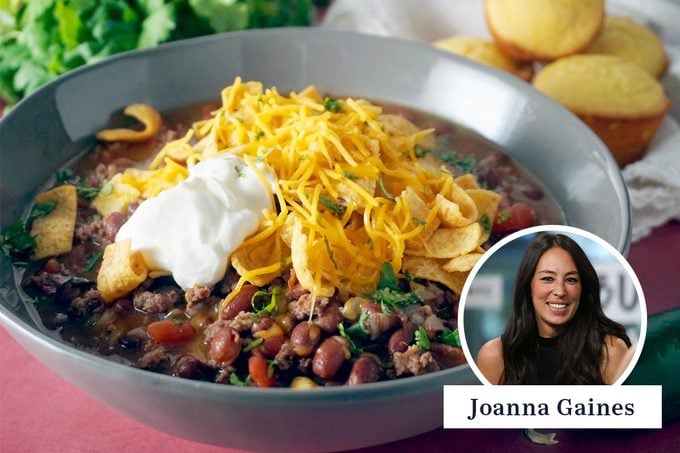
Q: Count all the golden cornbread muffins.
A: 4